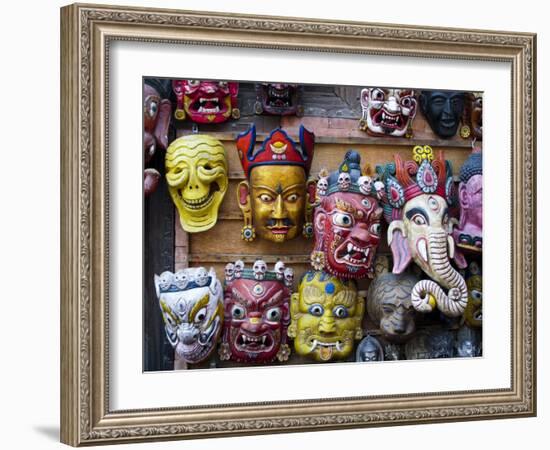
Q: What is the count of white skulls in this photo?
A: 12